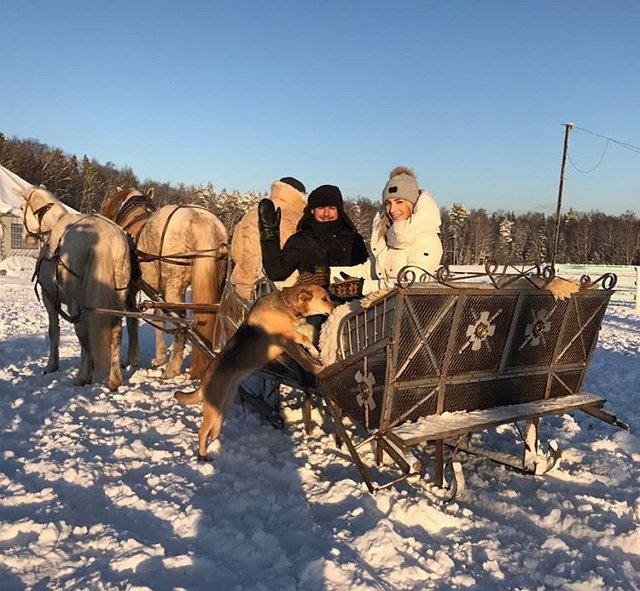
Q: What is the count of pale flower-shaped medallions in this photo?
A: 3